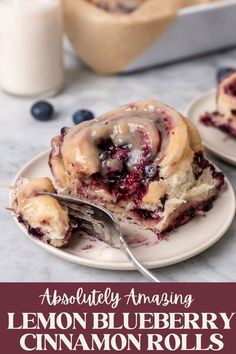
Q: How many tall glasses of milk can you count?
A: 1